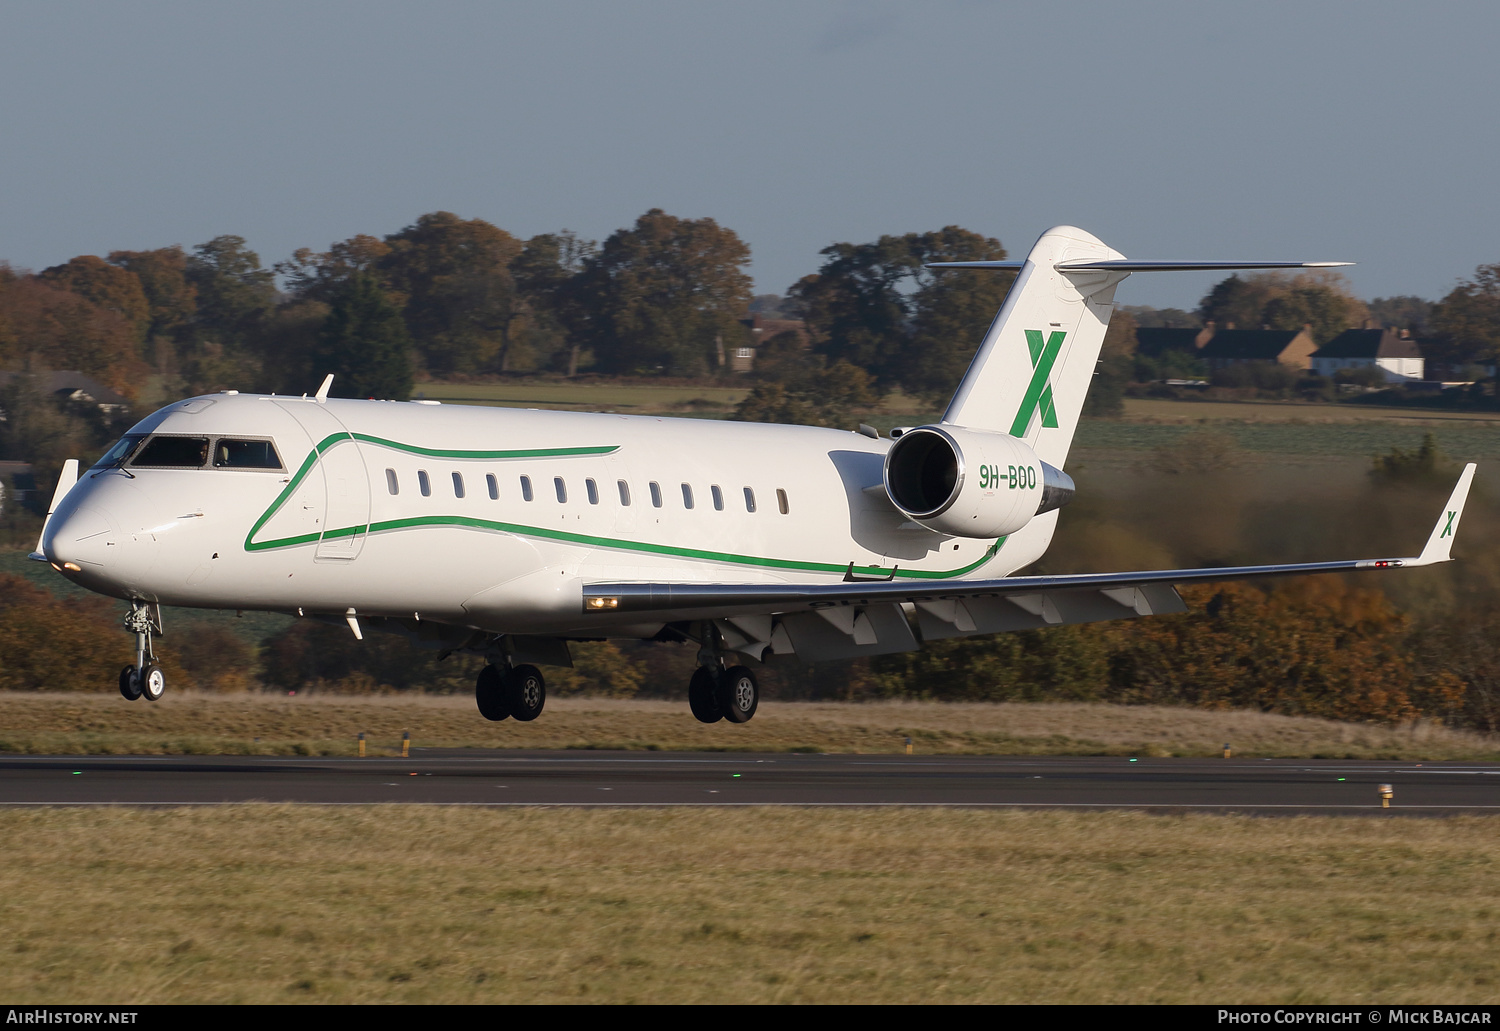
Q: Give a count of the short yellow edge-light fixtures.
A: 5